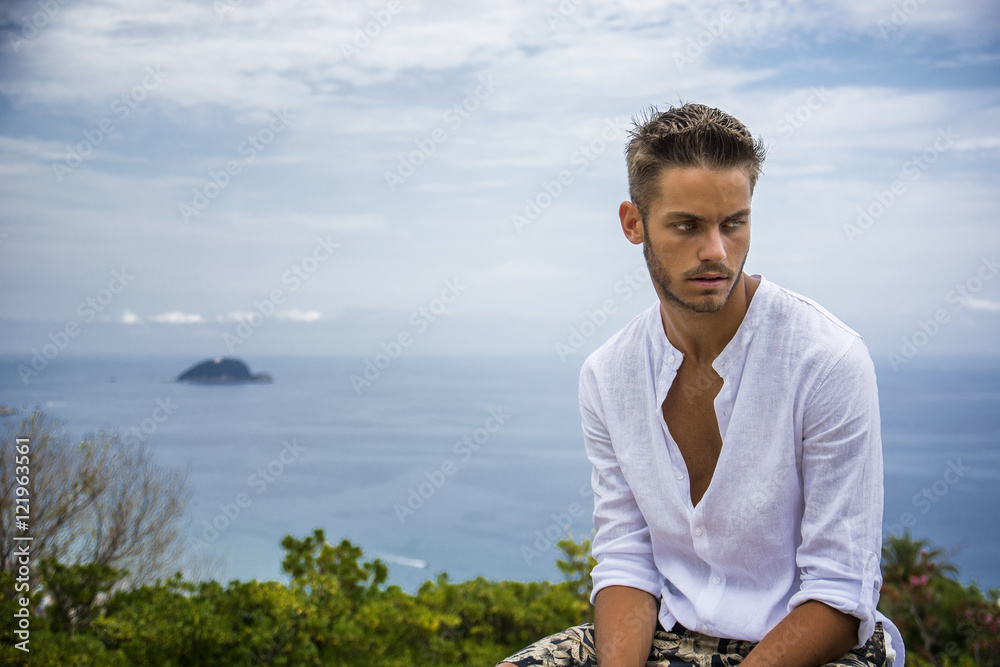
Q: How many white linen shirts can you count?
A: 1